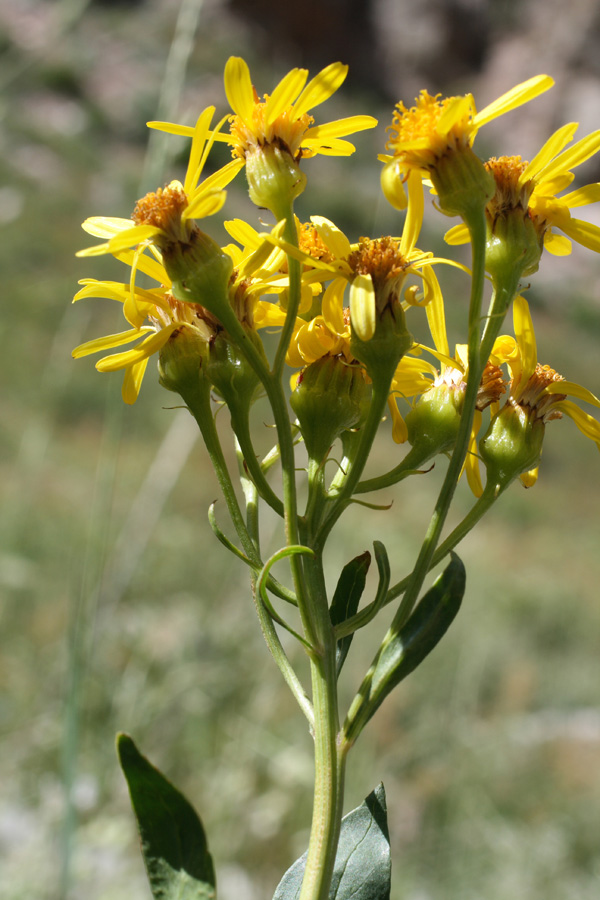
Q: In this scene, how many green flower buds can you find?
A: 10